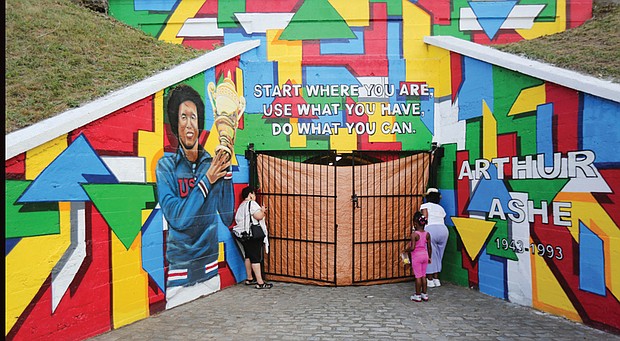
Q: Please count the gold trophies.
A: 1